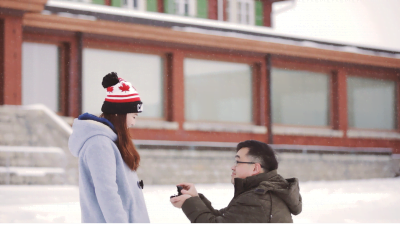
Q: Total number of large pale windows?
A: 5